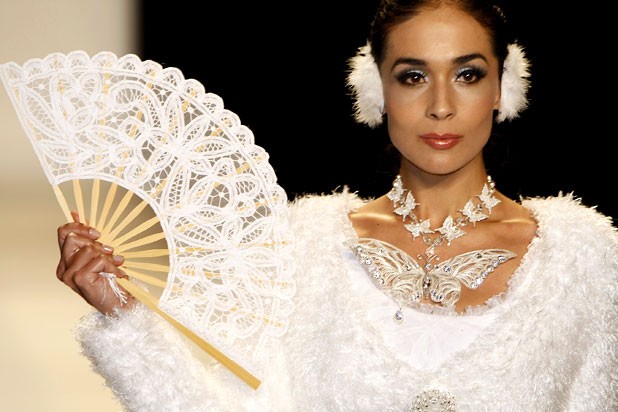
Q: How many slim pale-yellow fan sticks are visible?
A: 12